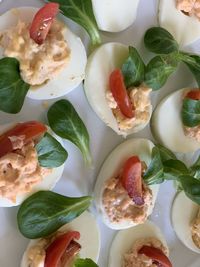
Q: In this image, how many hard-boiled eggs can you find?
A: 10